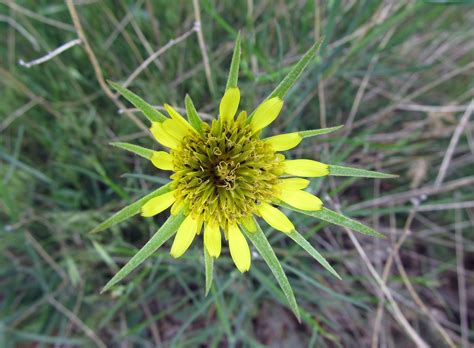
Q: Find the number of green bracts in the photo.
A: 13